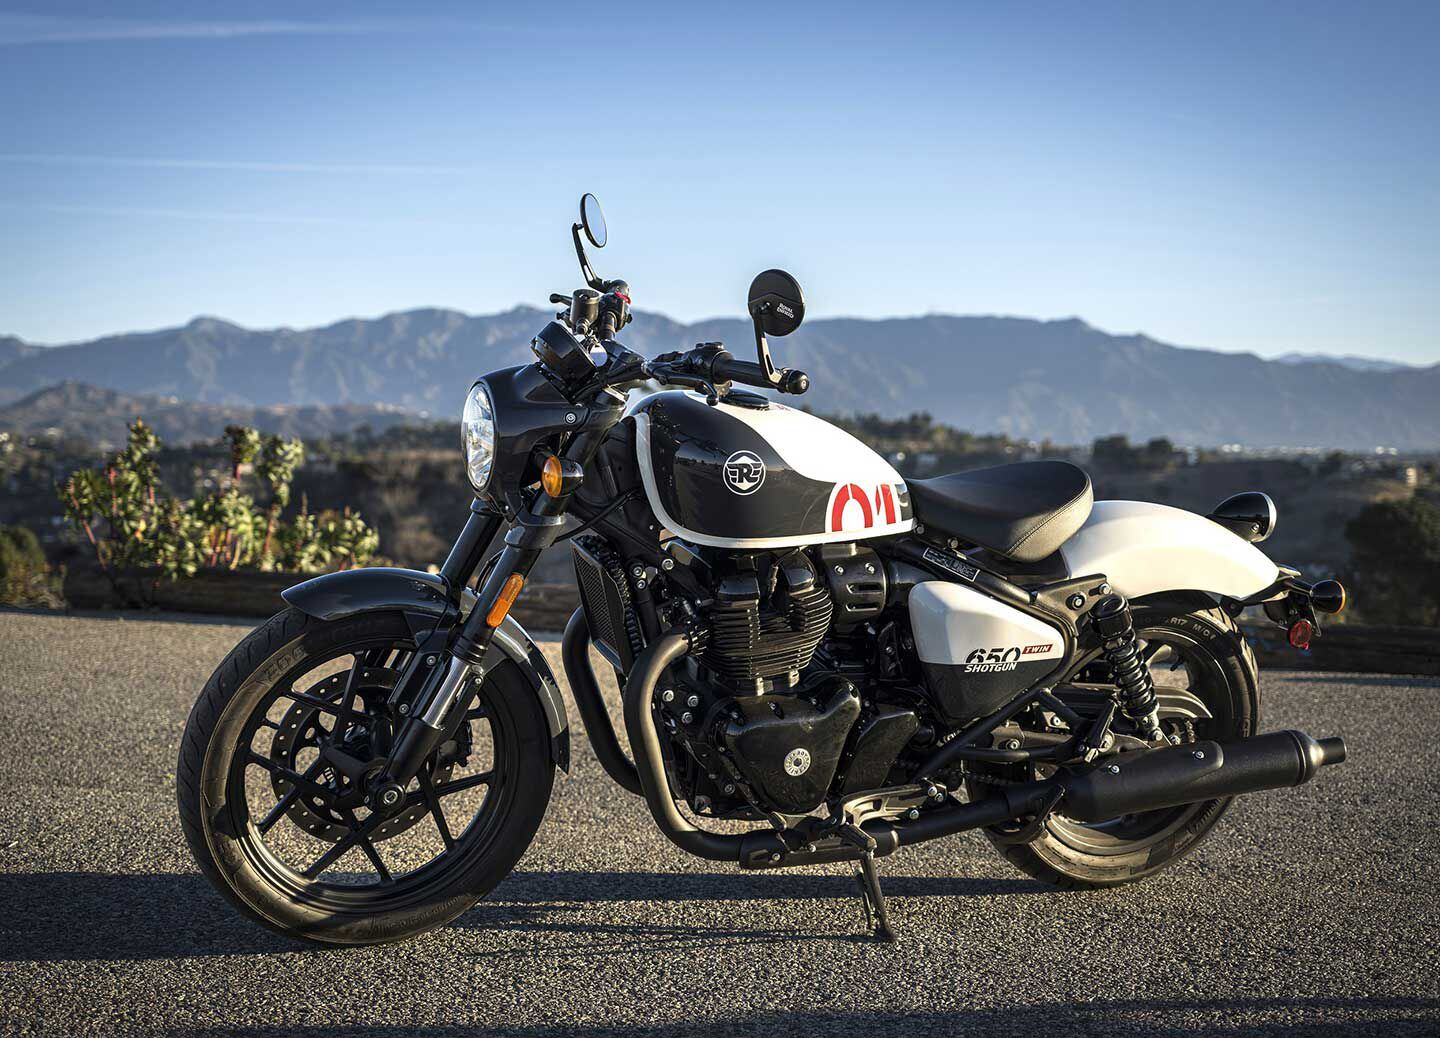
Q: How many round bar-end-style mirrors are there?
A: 2